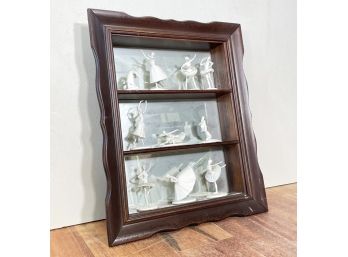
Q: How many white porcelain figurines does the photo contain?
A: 10